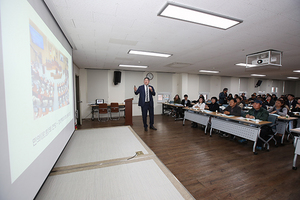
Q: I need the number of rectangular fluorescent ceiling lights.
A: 8